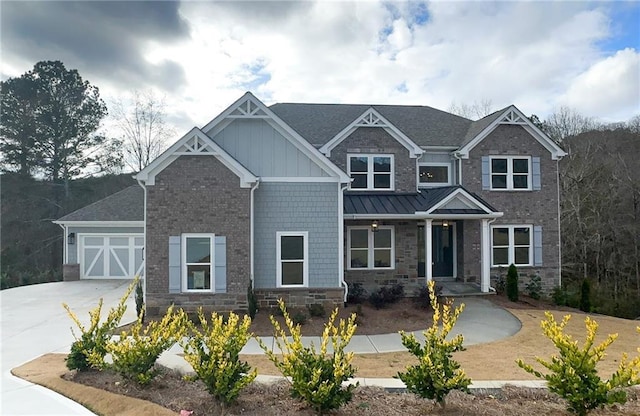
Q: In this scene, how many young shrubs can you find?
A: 6